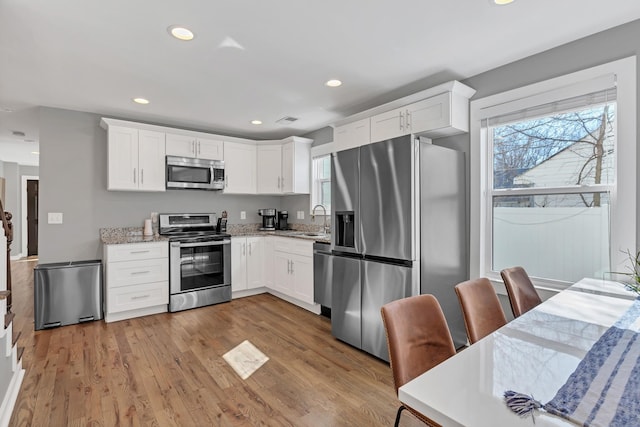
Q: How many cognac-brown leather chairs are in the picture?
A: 3